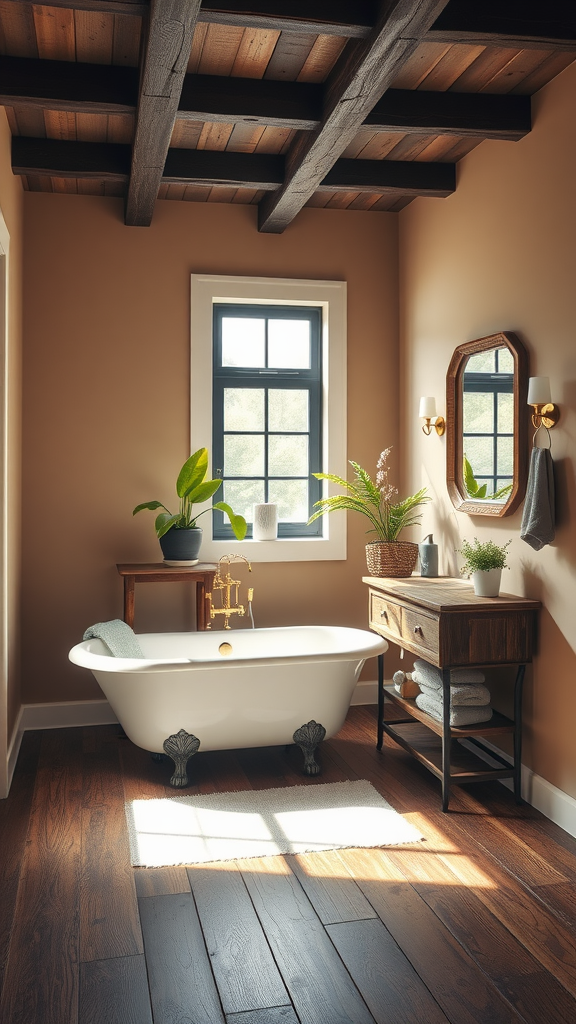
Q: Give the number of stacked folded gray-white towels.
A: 3